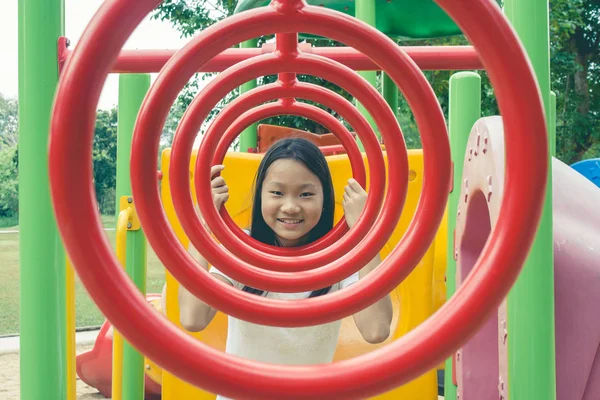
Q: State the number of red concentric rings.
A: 5